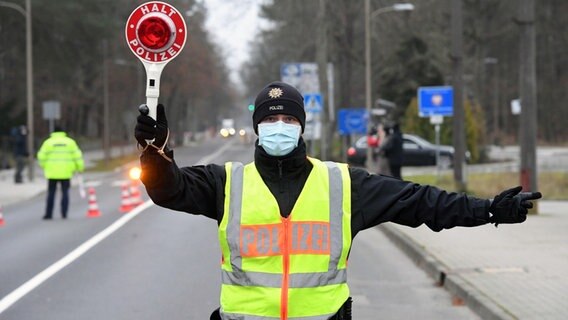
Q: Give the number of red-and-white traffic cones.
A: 4